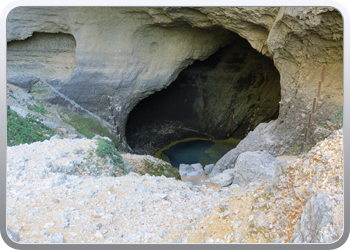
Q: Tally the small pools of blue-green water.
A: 1